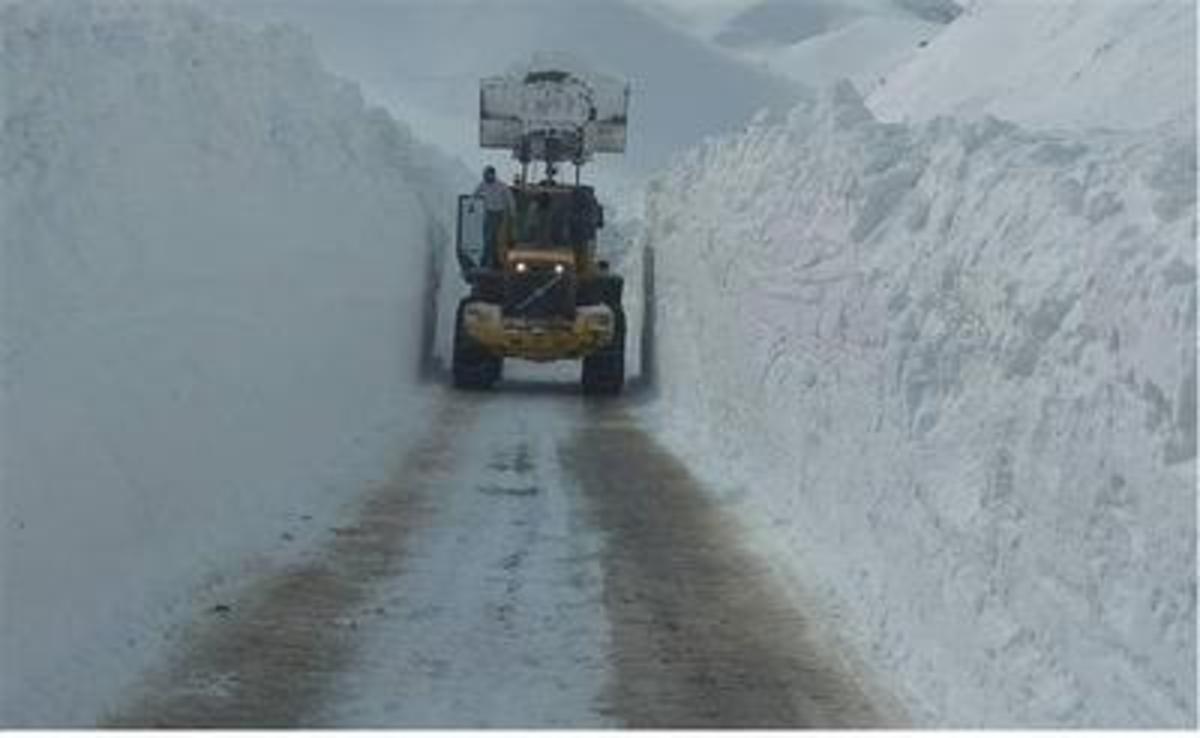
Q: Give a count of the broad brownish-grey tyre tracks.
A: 2